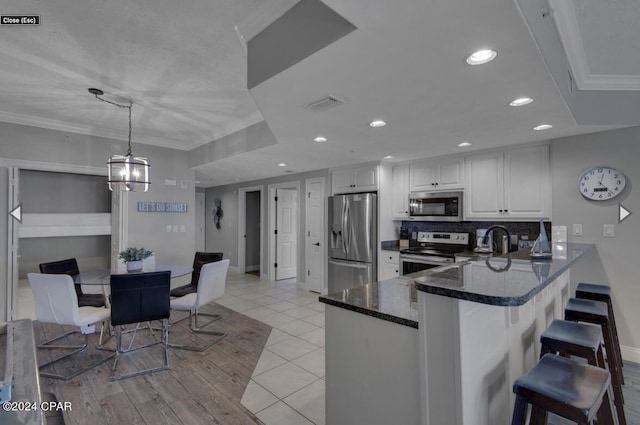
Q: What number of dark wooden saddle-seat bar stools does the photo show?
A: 4